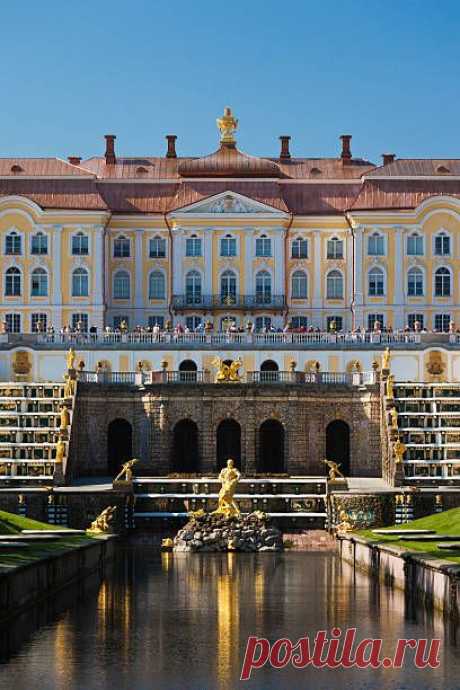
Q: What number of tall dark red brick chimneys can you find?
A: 4